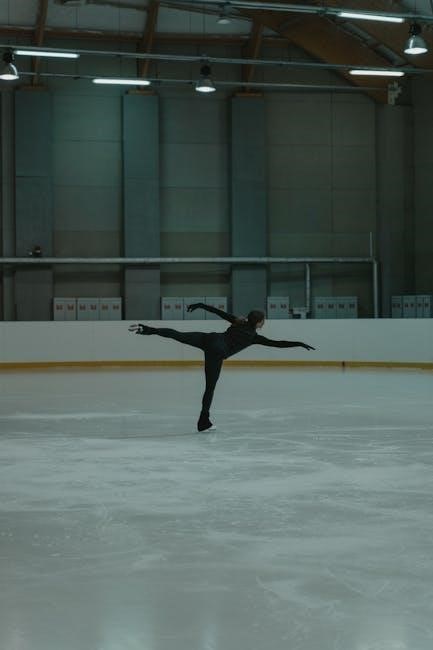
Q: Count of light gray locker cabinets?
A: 12